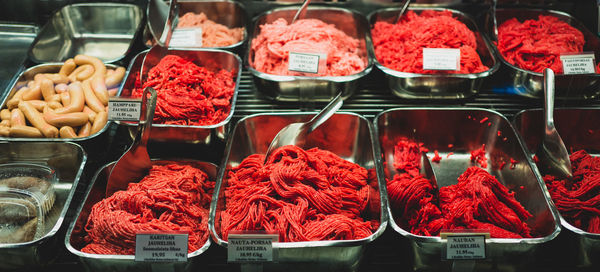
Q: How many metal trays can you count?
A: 12